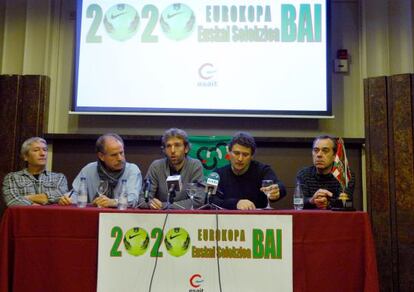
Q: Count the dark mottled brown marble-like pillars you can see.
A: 2